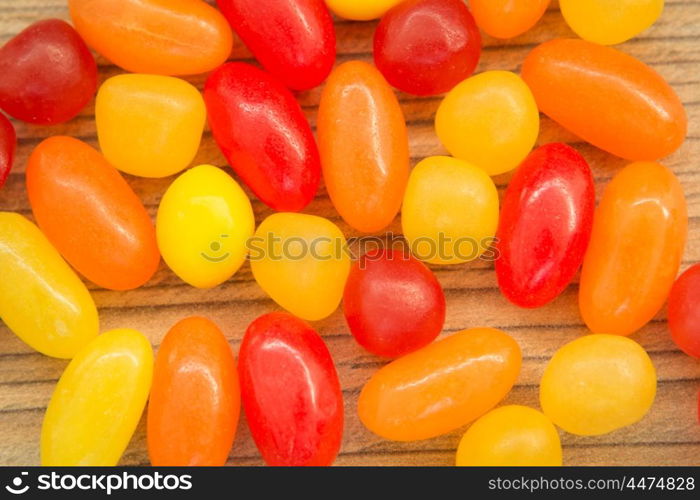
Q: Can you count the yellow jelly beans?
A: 11